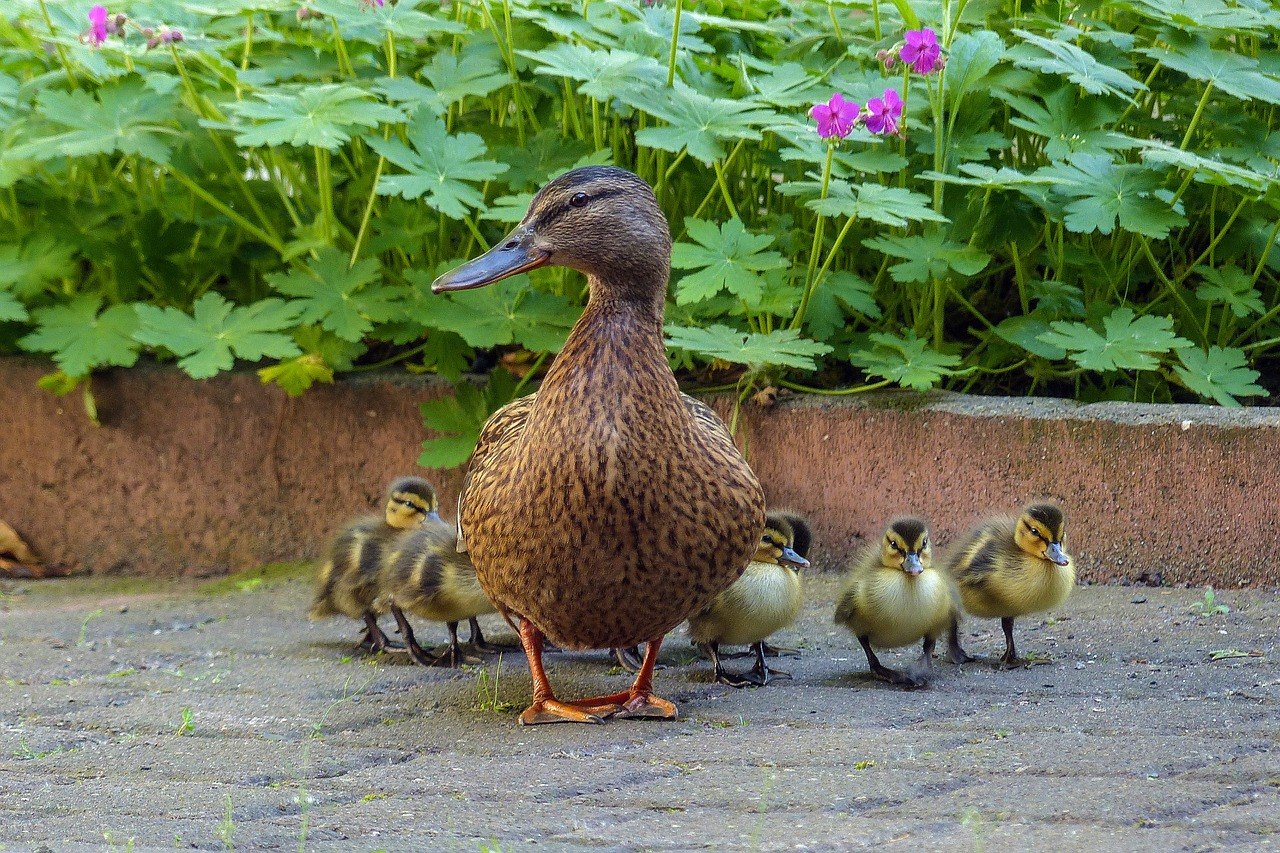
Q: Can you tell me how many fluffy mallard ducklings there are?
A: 6